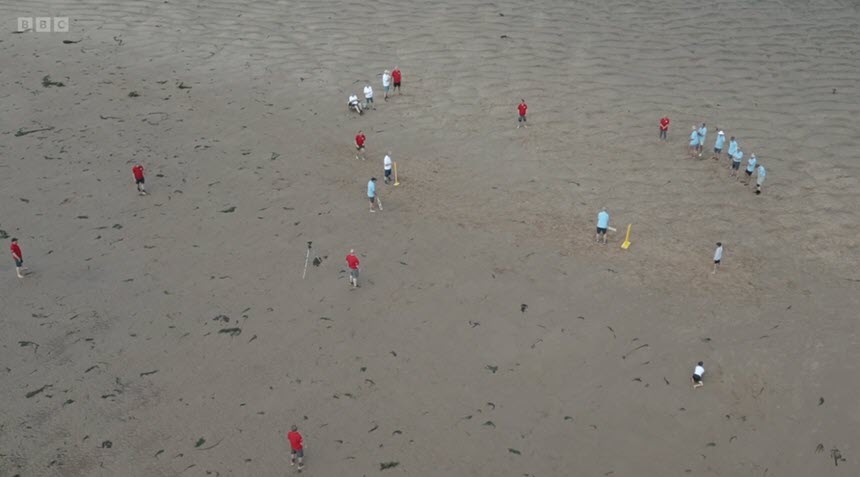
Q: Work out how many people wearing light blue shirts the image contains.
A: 9